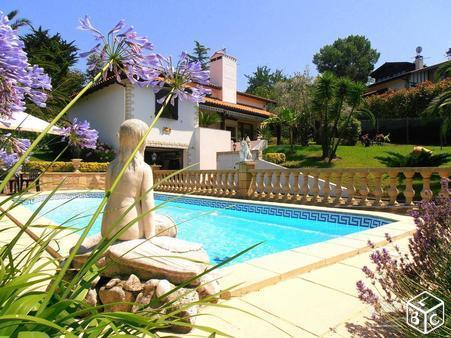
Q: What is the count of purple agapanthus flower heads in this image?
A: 5